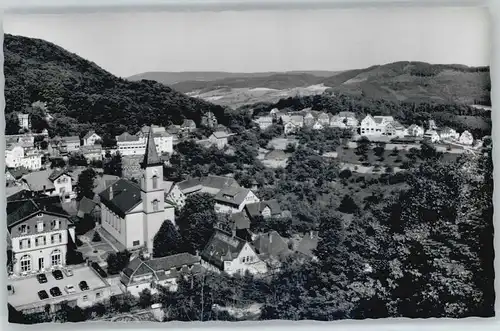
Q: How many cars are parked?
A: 8